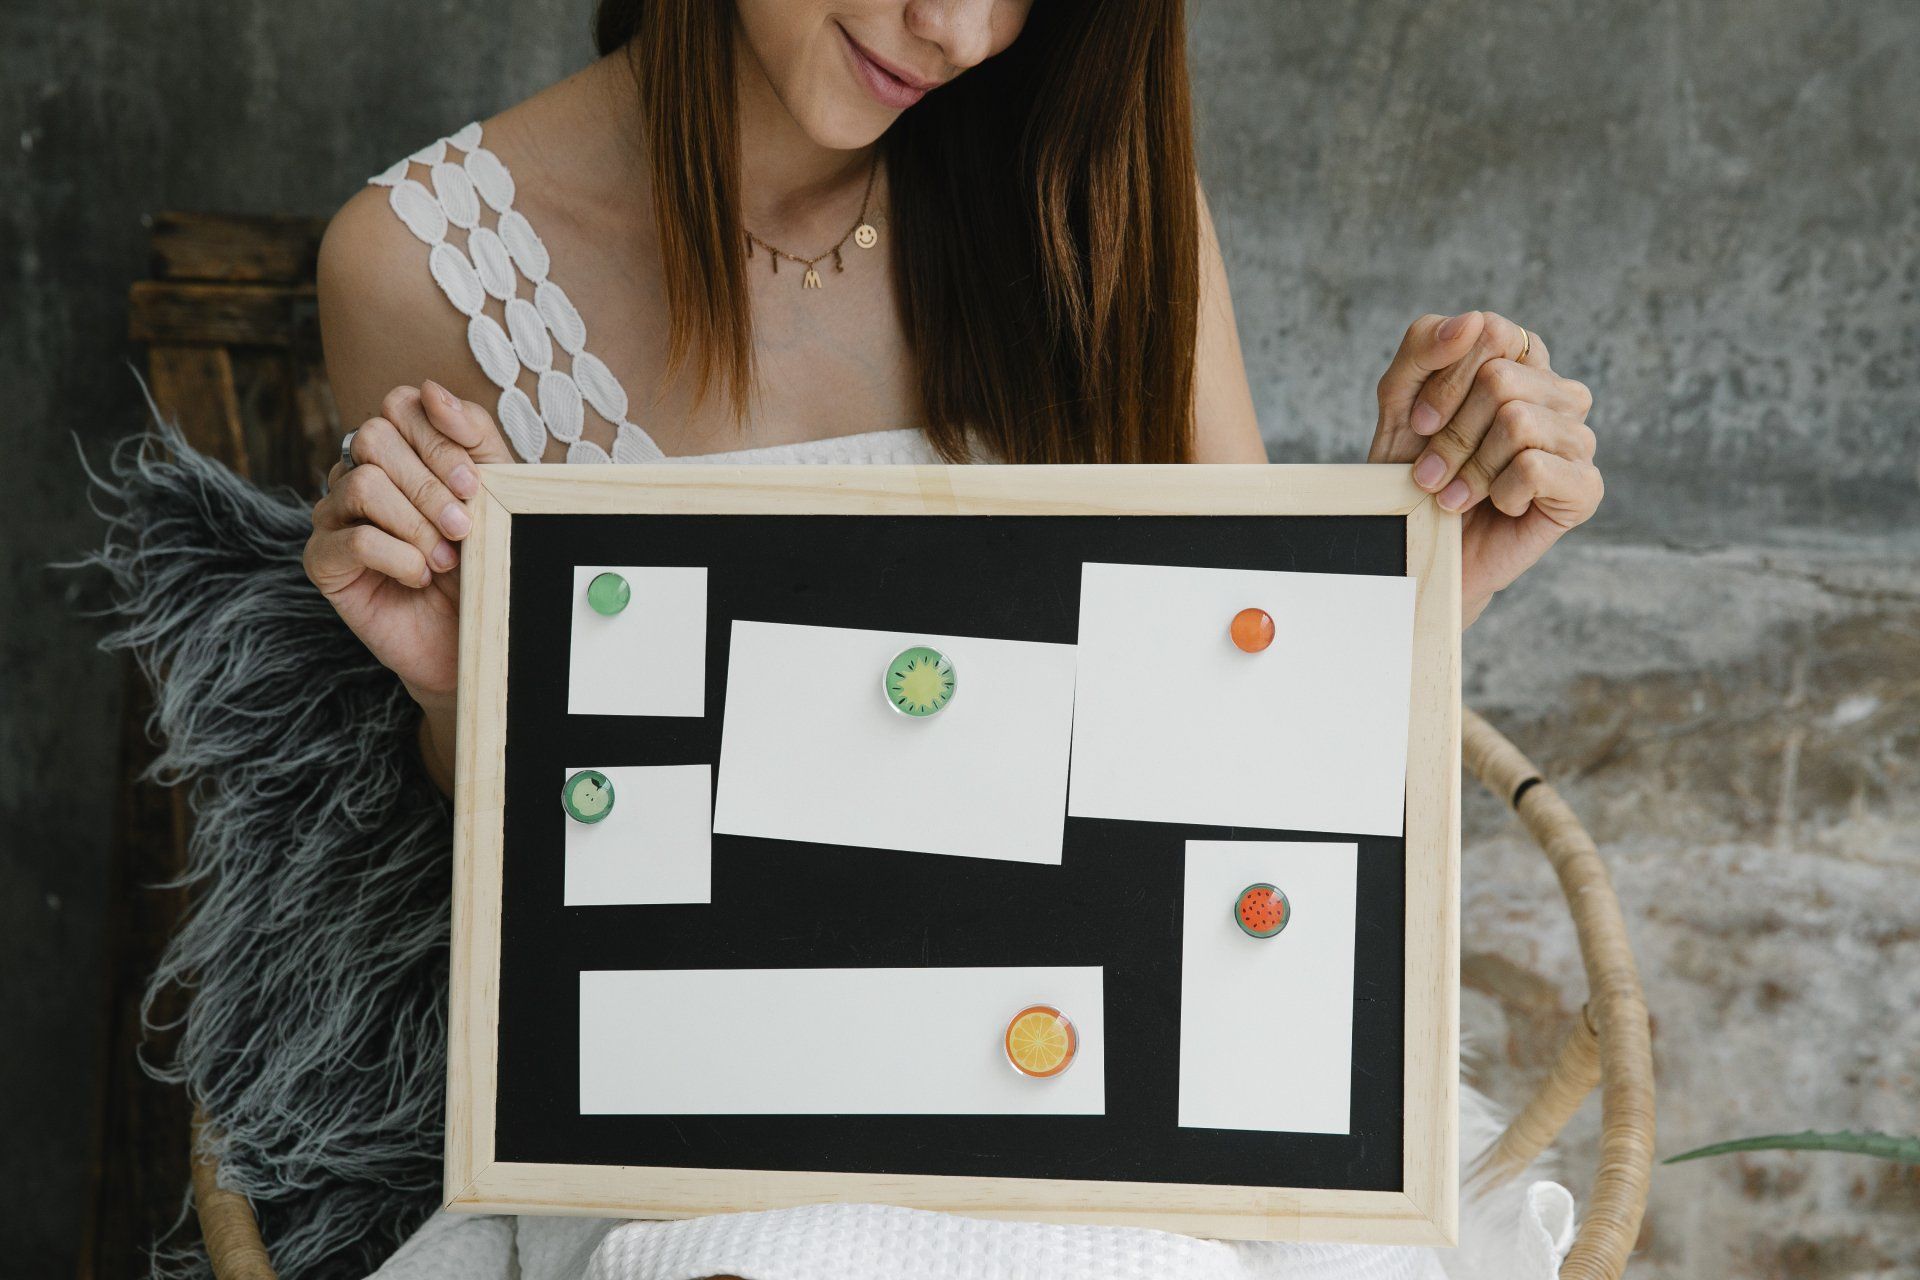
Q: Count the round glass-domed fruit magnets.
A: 4